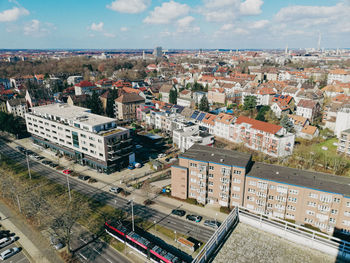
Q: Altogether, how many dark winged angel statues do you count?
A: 0